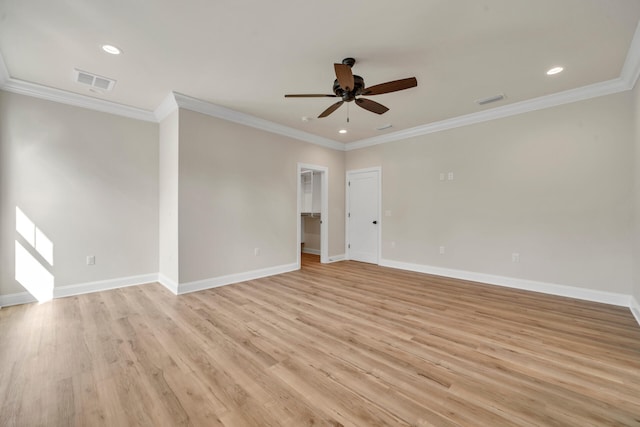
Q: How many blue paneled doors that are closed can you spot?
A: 0